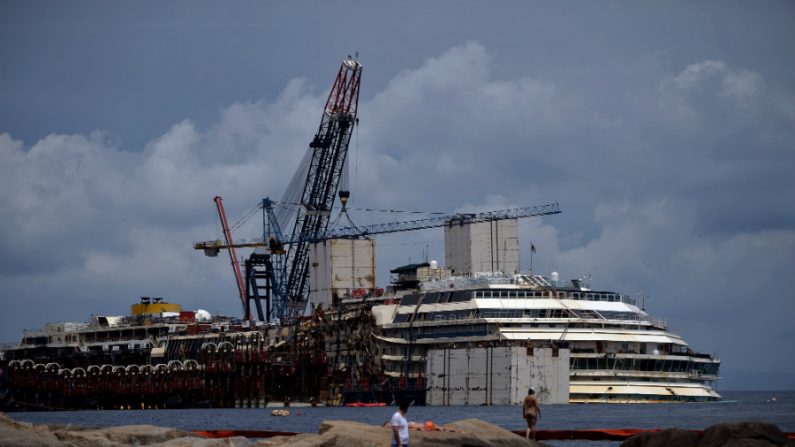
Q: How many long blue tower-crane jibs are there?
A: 1